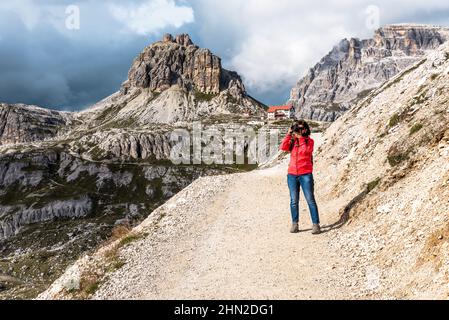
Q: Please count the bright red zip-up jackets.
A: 1